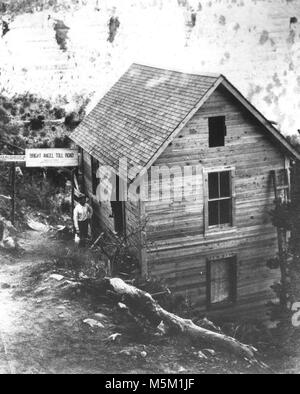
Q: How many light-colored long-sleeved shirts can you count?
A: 1